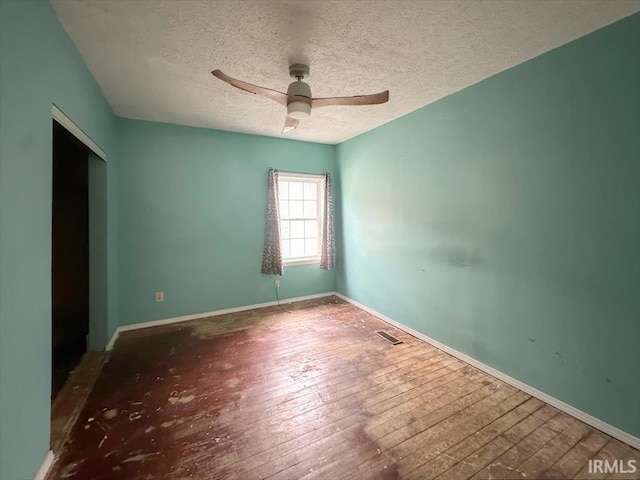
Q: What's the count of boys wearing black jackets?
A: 0